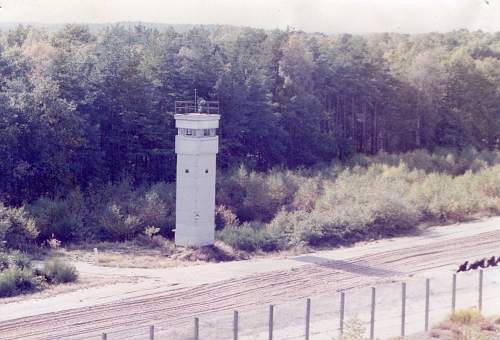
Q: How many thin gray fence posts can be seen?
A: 12